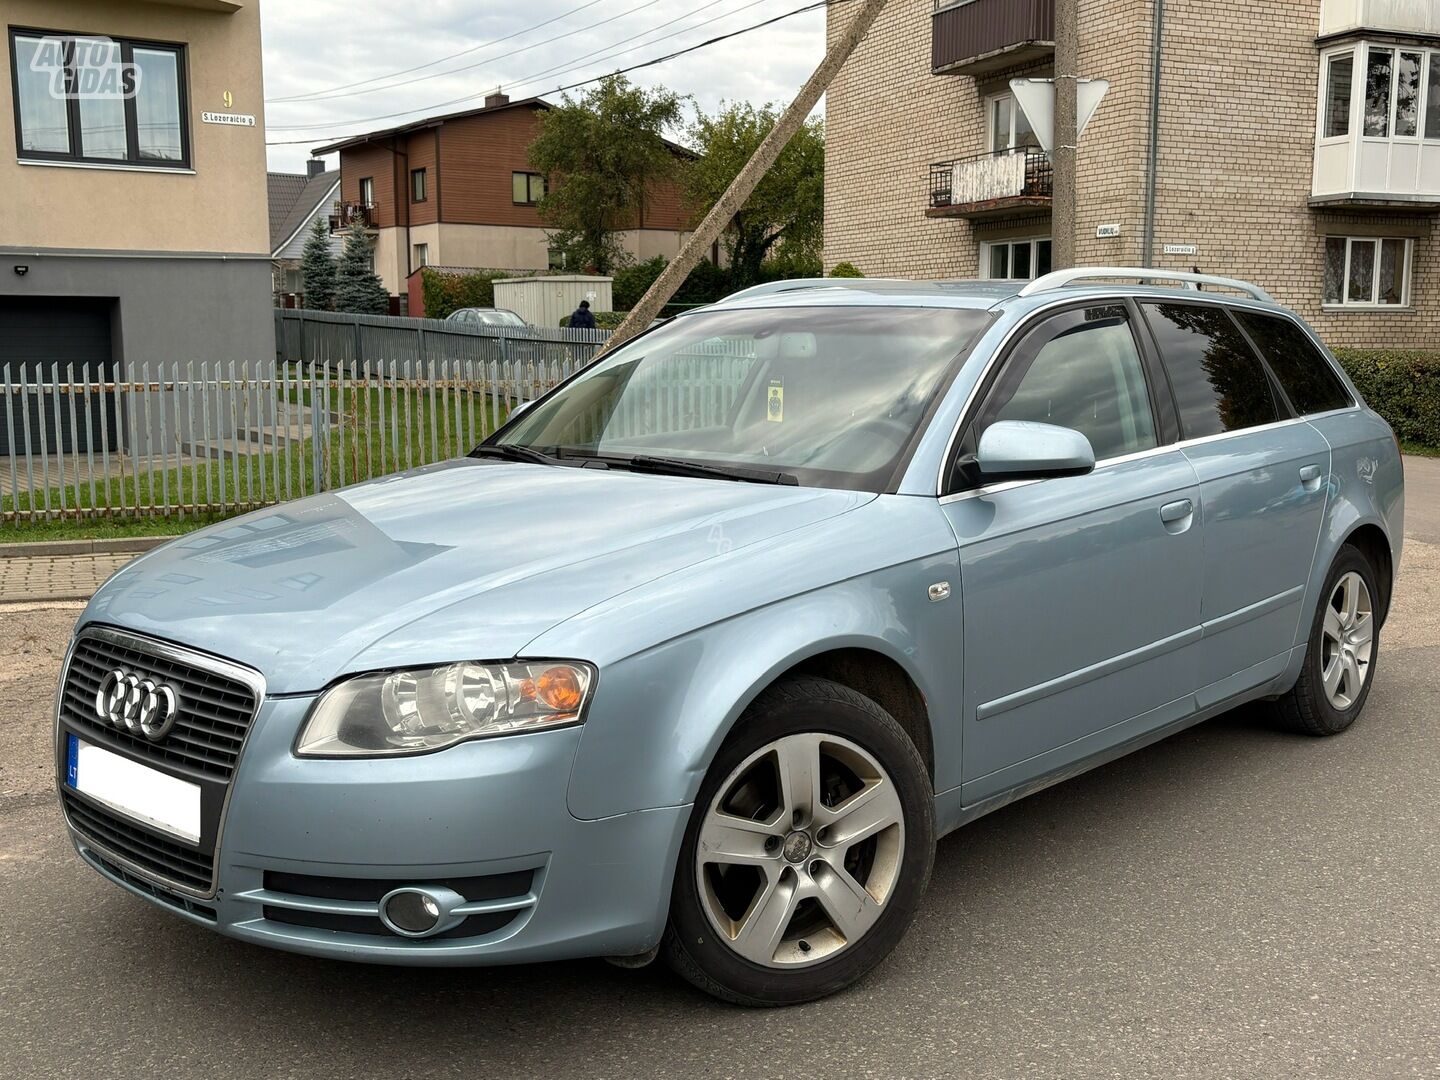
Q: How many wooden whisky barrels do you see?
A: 0